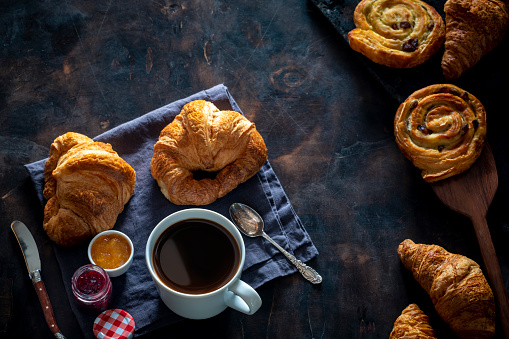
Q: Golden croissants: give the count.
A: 5